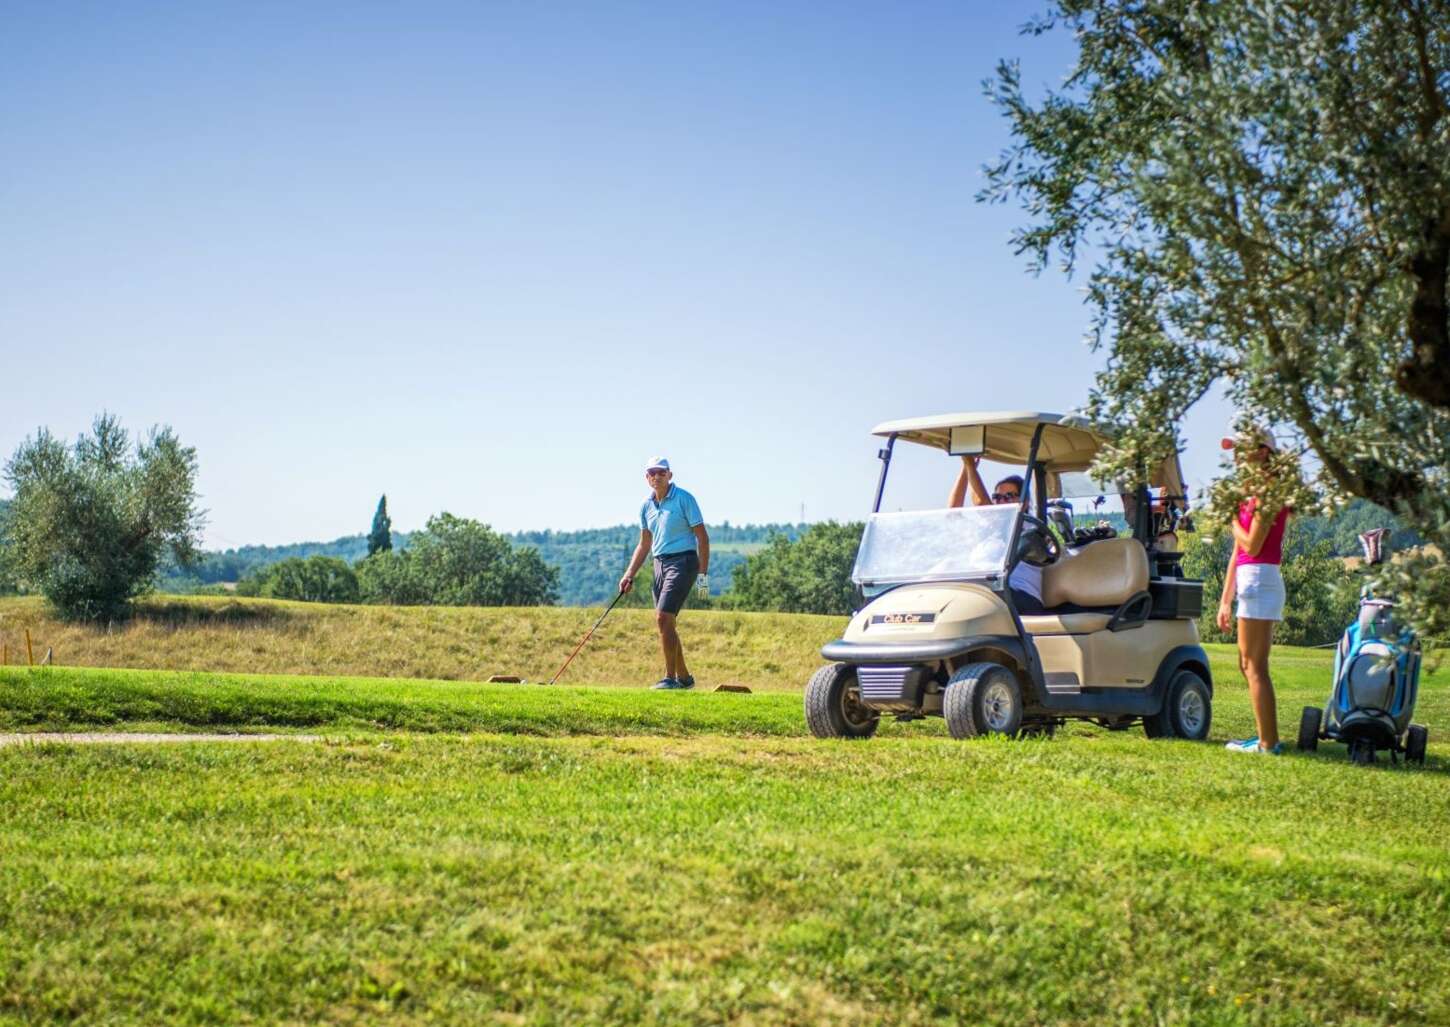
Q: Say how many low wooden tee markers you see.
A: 2